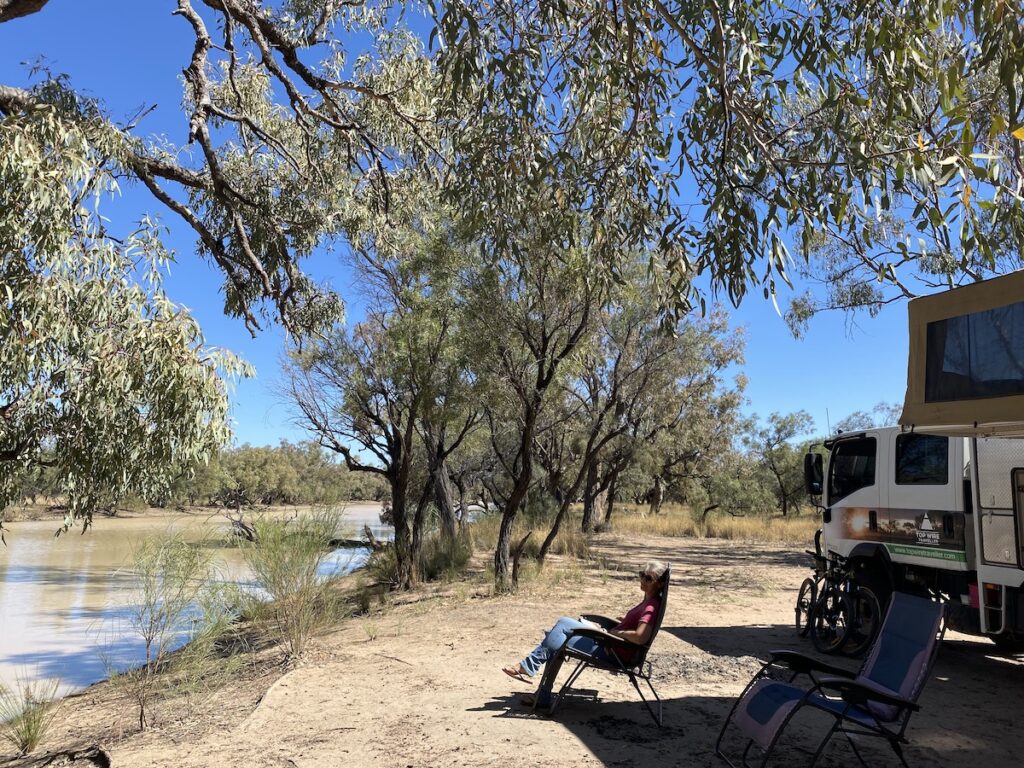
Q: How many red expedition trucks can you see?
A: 0